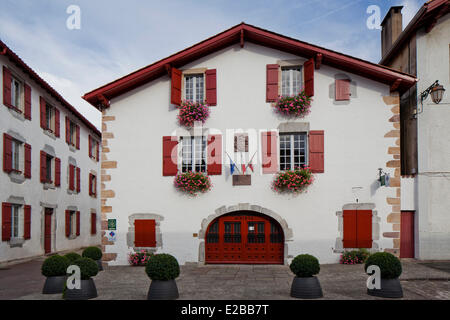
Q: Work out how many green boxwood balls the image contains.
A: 7